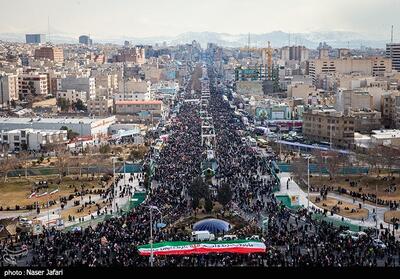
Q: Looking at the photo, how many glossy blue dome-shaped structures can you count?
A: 1